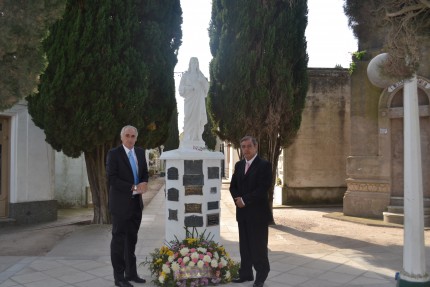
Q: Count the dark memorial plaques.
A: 12